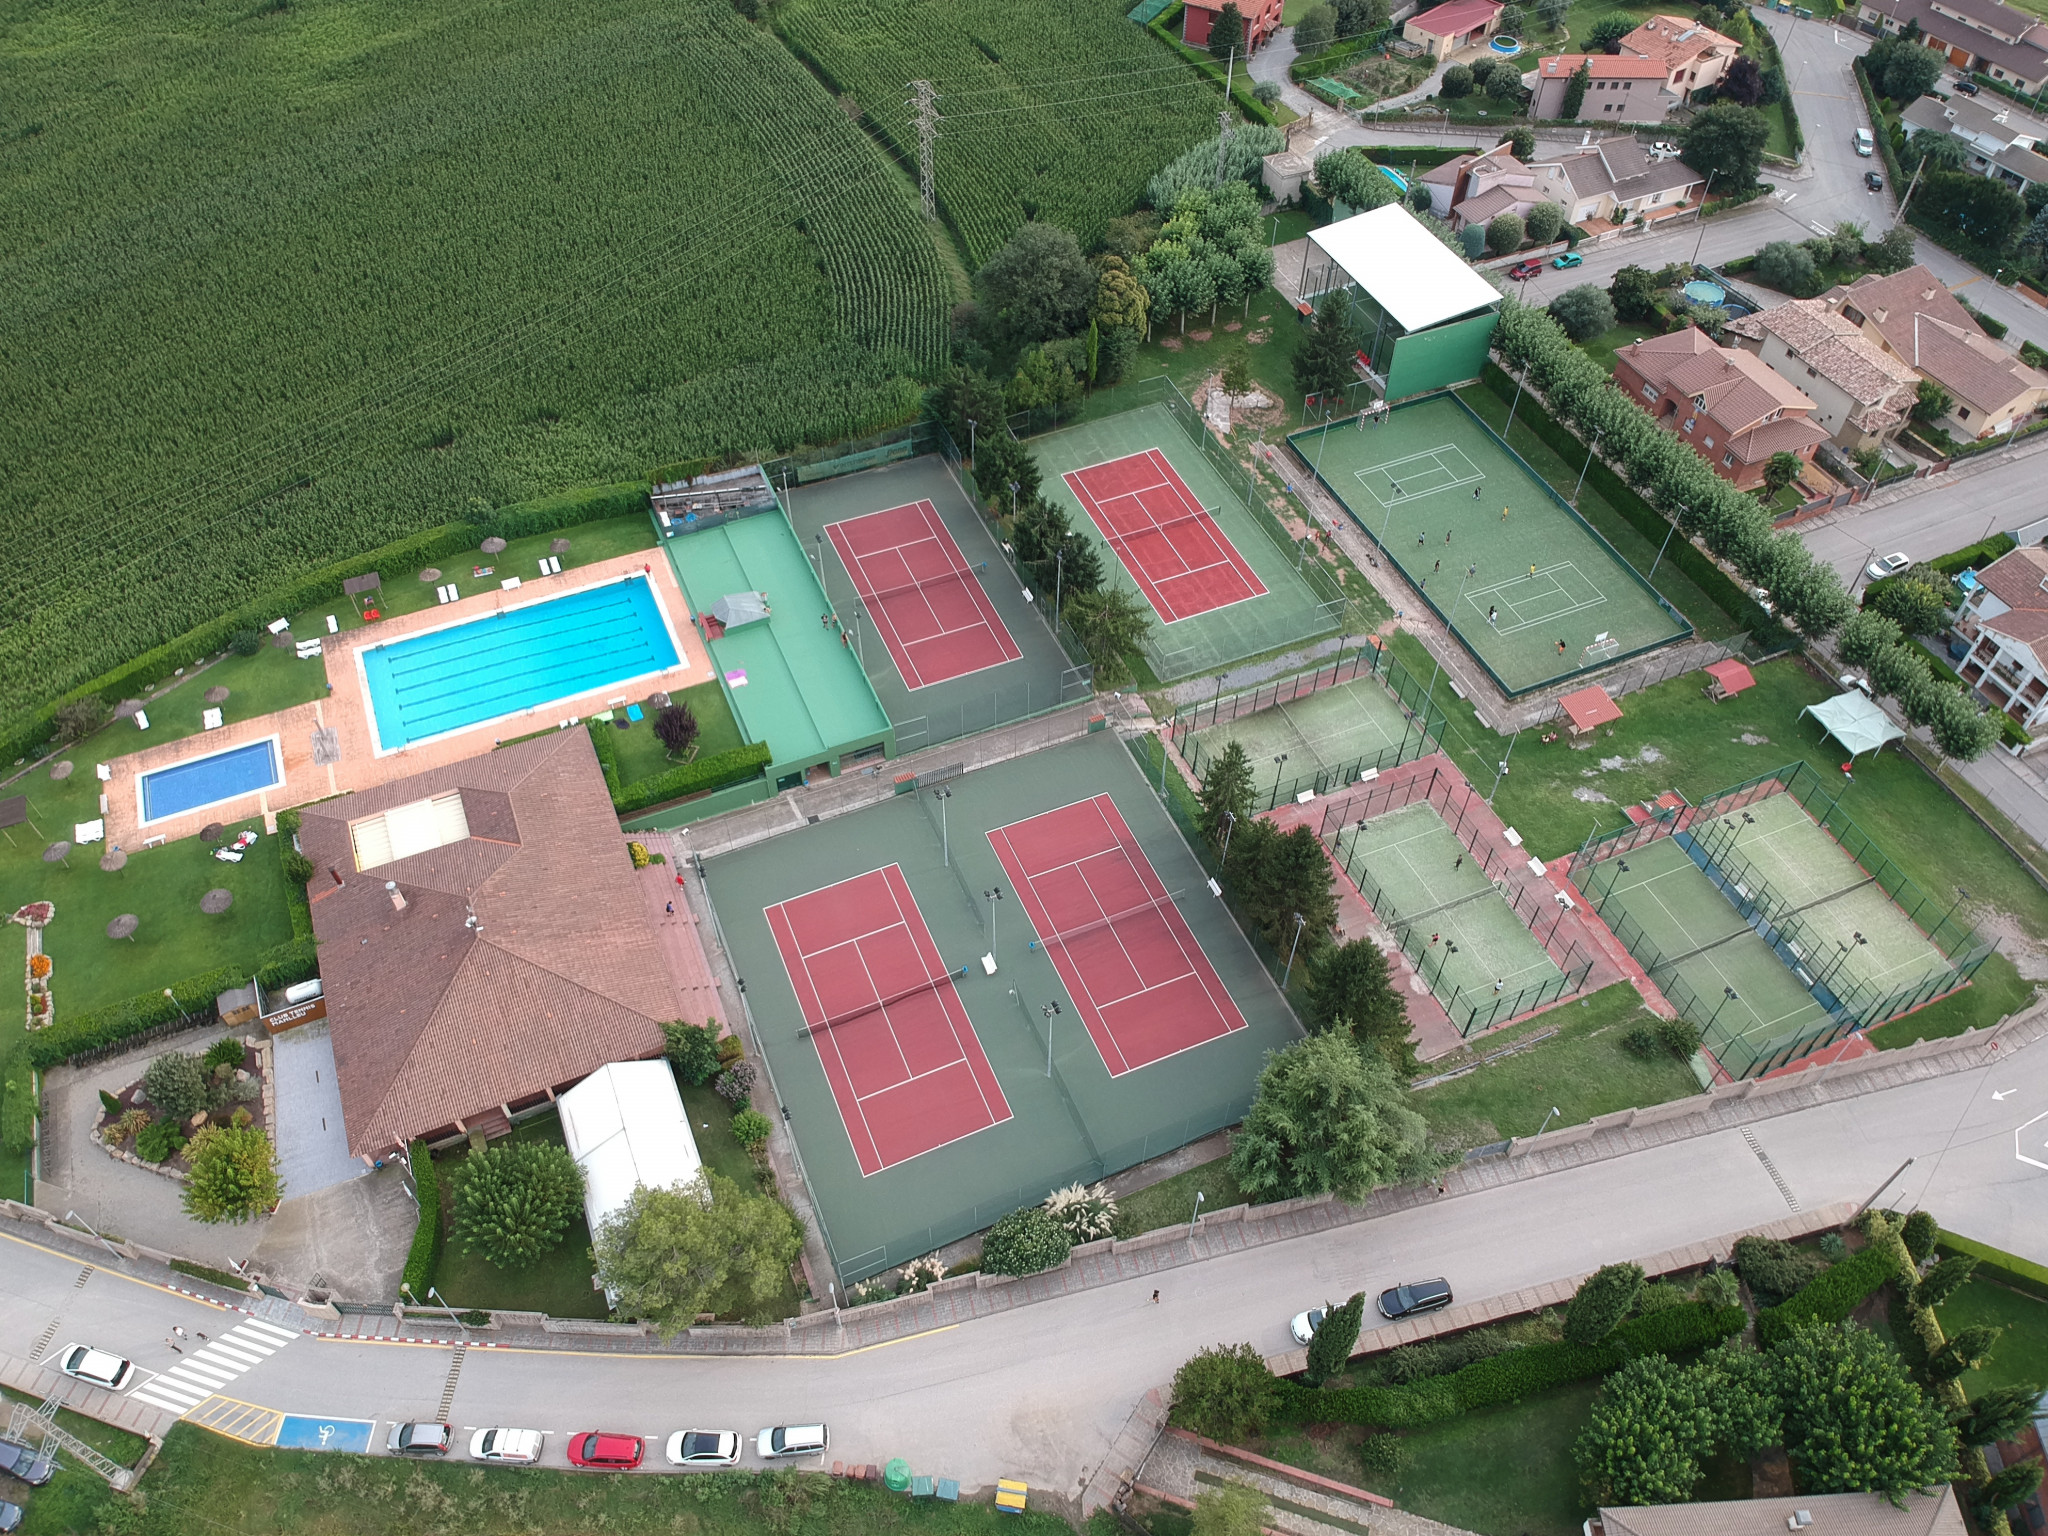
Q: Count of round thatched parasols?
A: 13